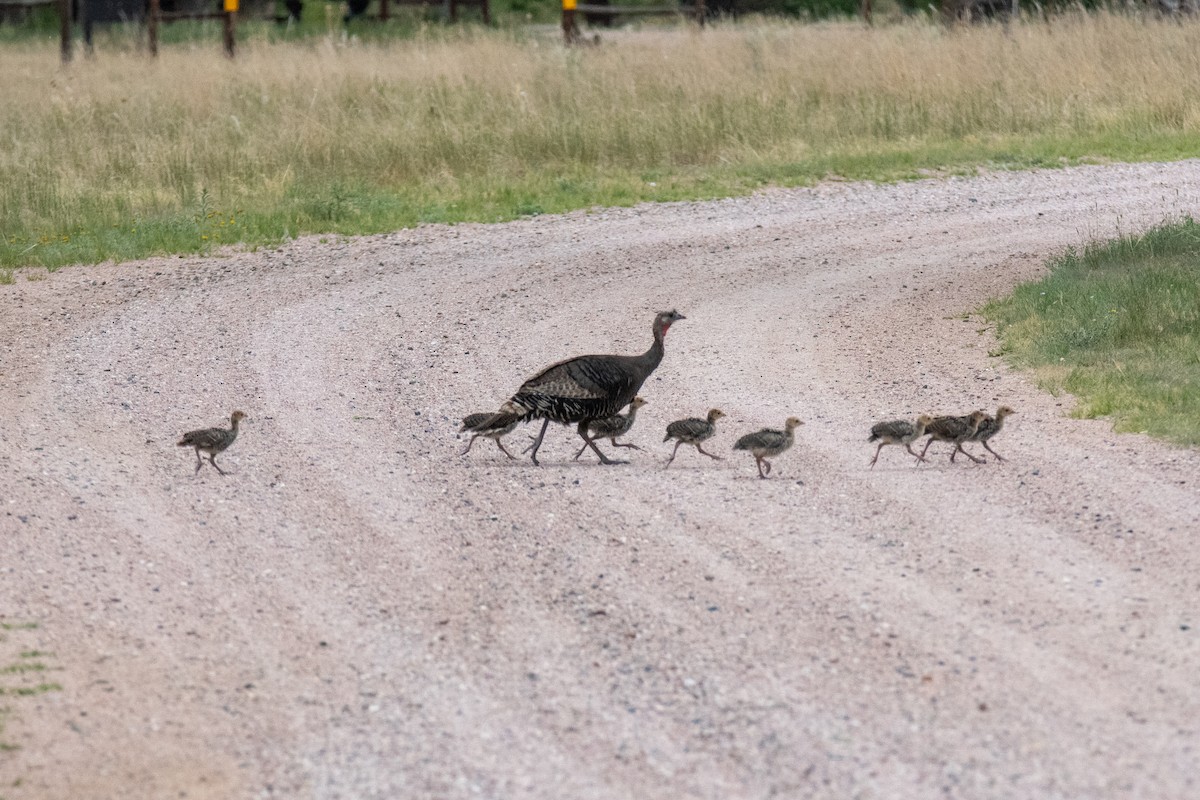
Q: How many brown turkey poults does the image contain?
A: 8